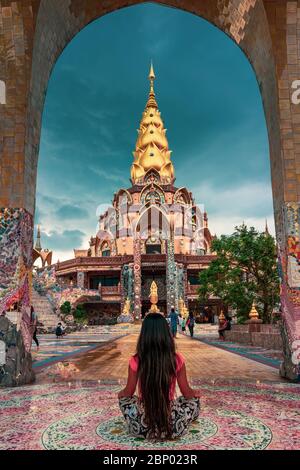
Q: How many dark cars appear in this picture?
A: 0